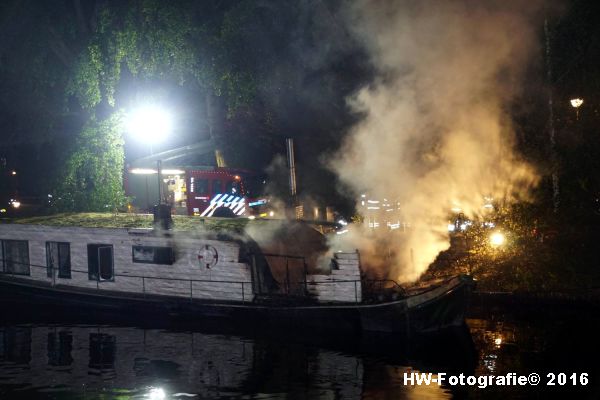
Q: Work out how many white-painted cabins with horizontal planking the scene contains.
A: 1